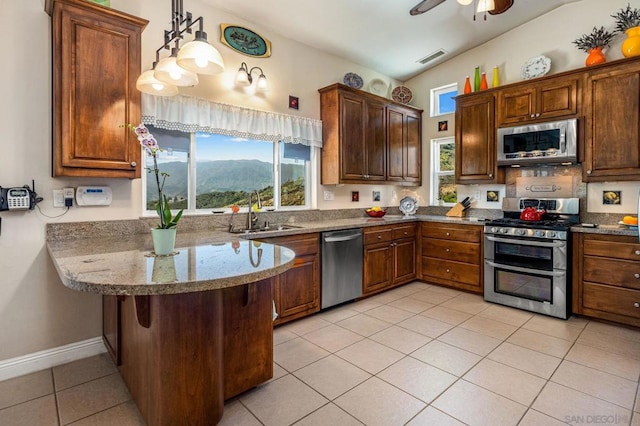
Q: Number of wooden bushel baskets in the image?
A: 0